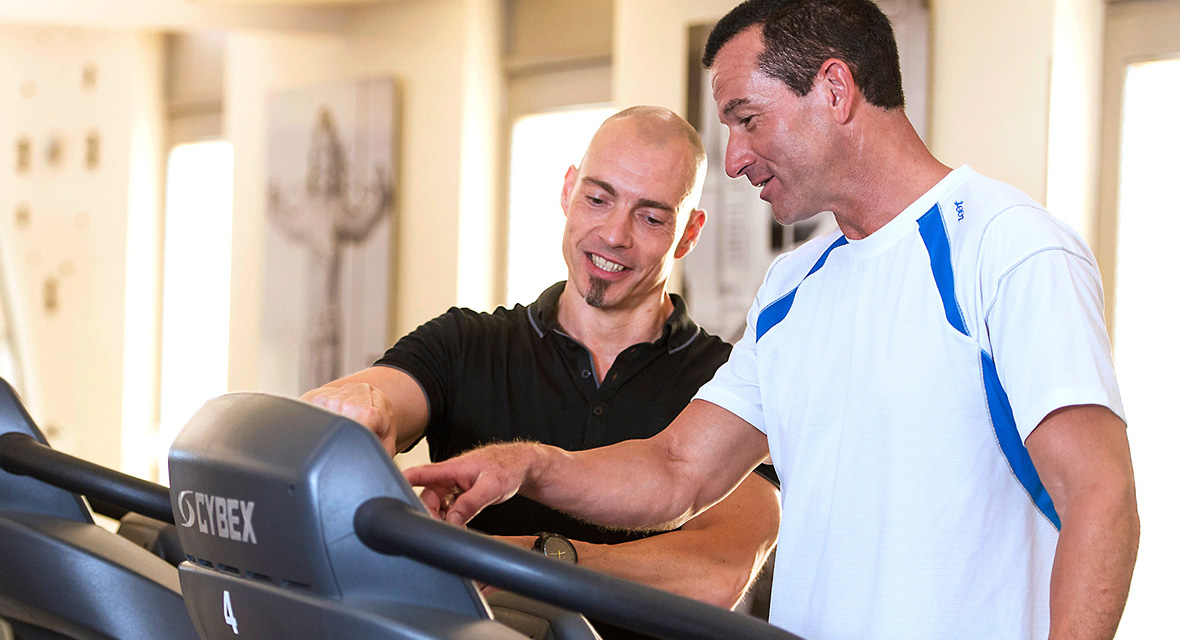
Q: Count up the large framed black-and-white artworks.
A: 2